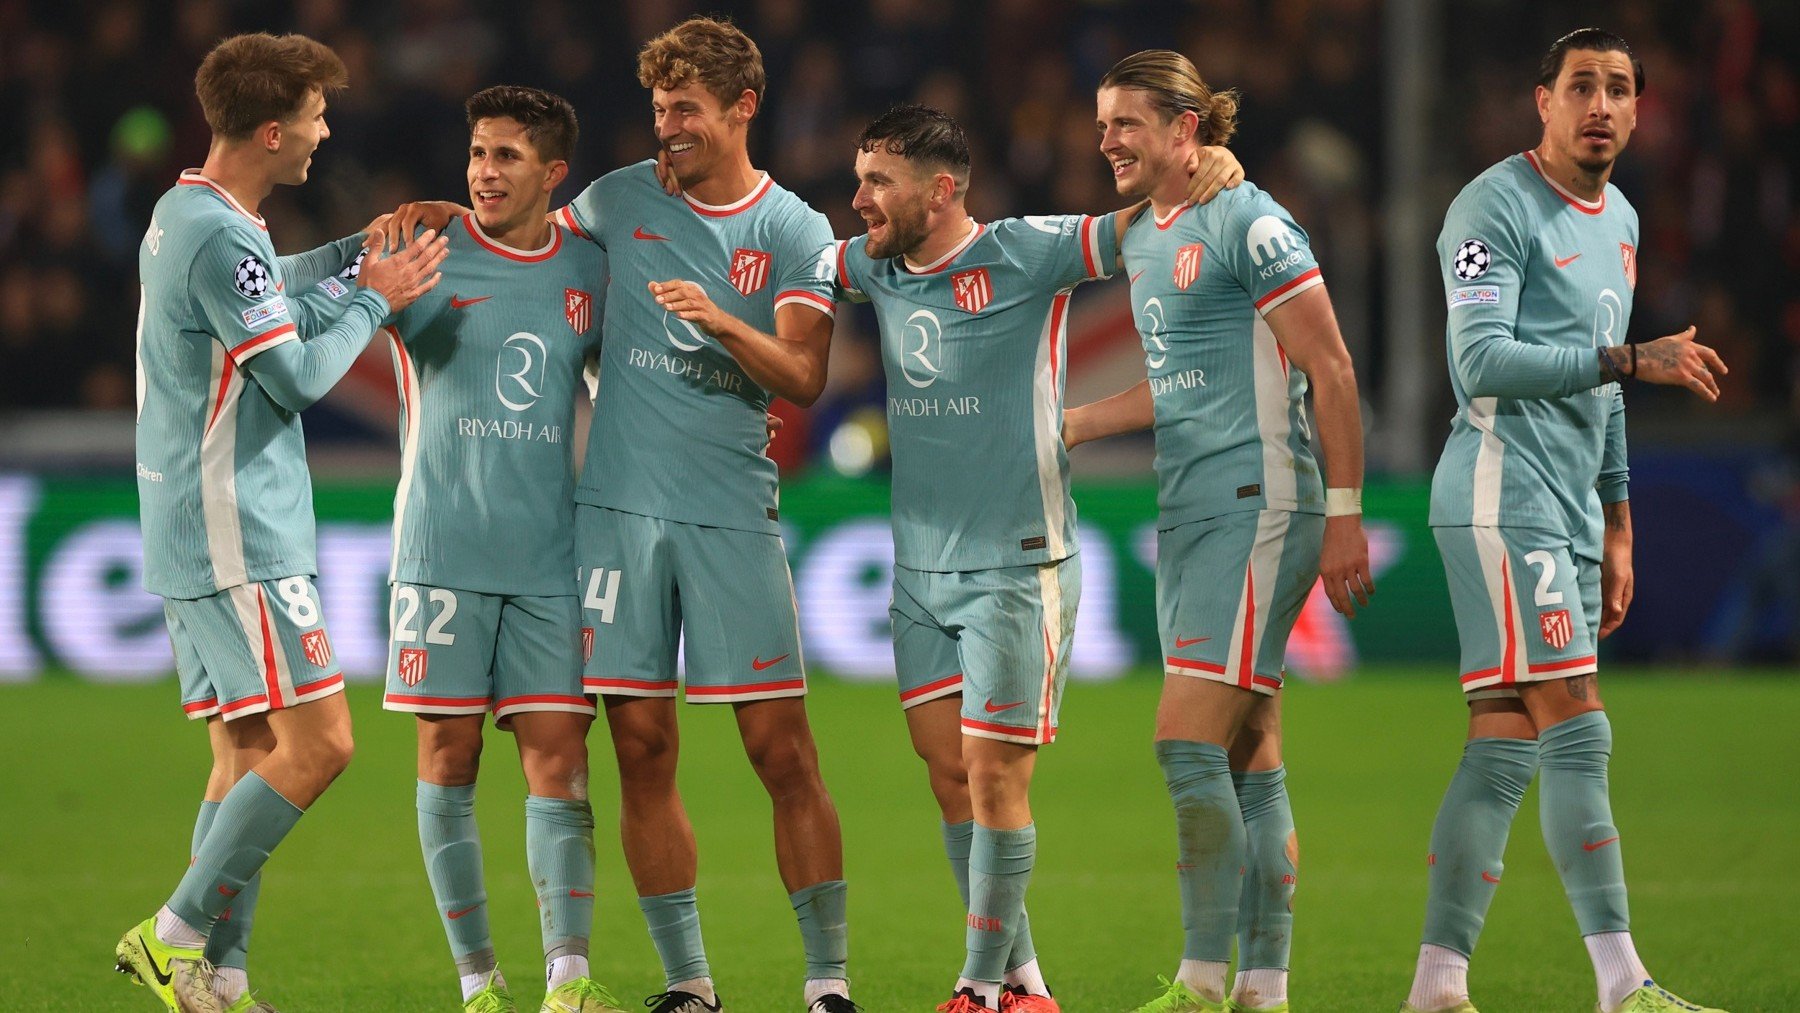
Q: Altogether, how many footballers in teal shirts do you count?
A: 6